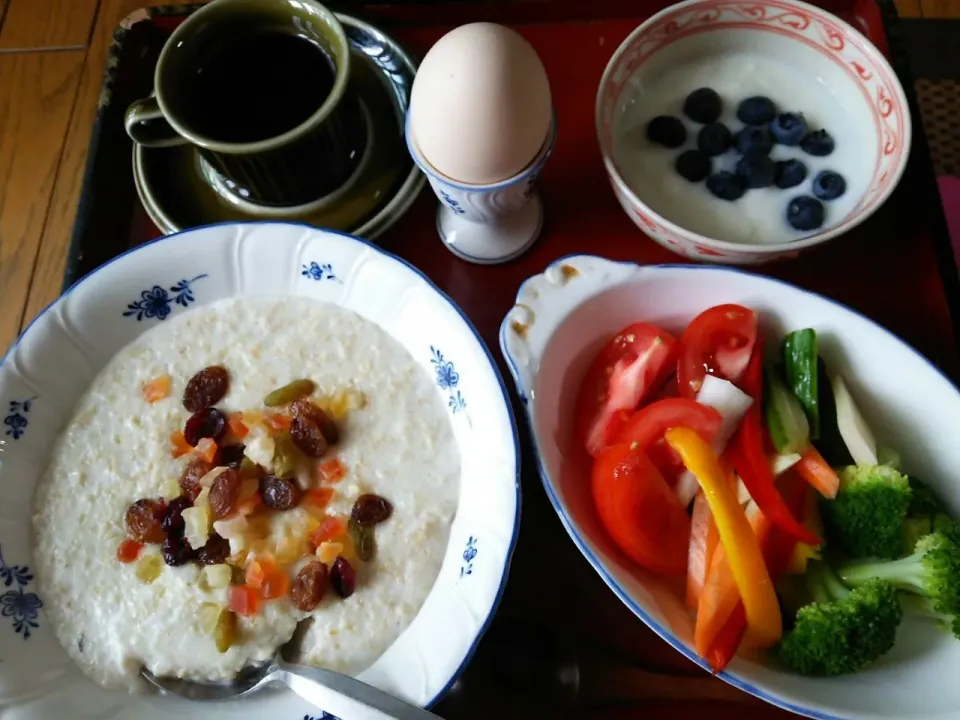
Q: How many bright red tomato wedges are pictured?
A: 4